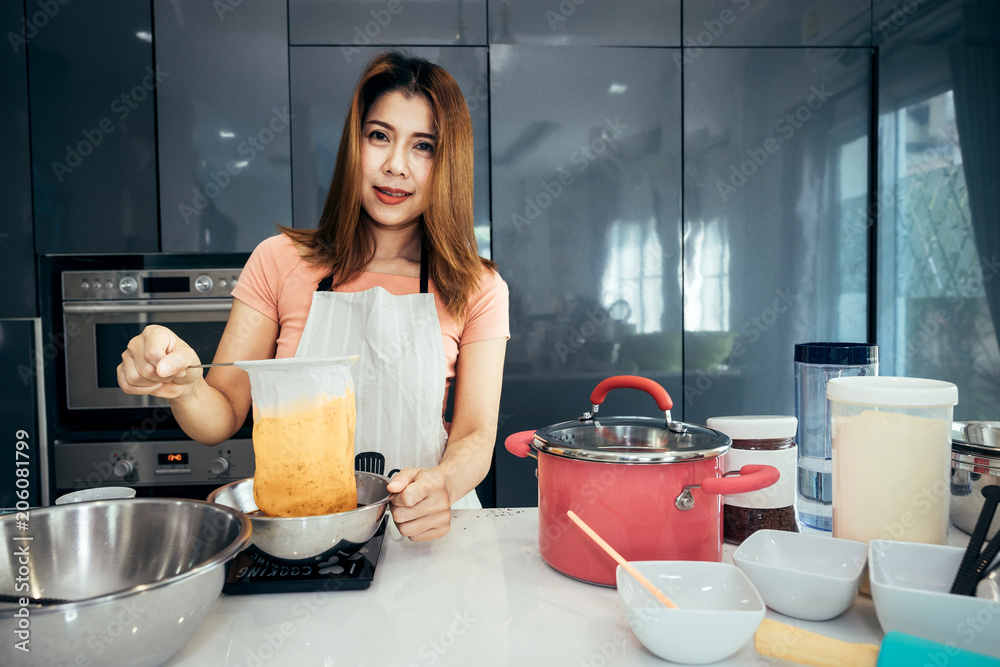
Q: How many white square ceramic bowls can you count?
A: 3